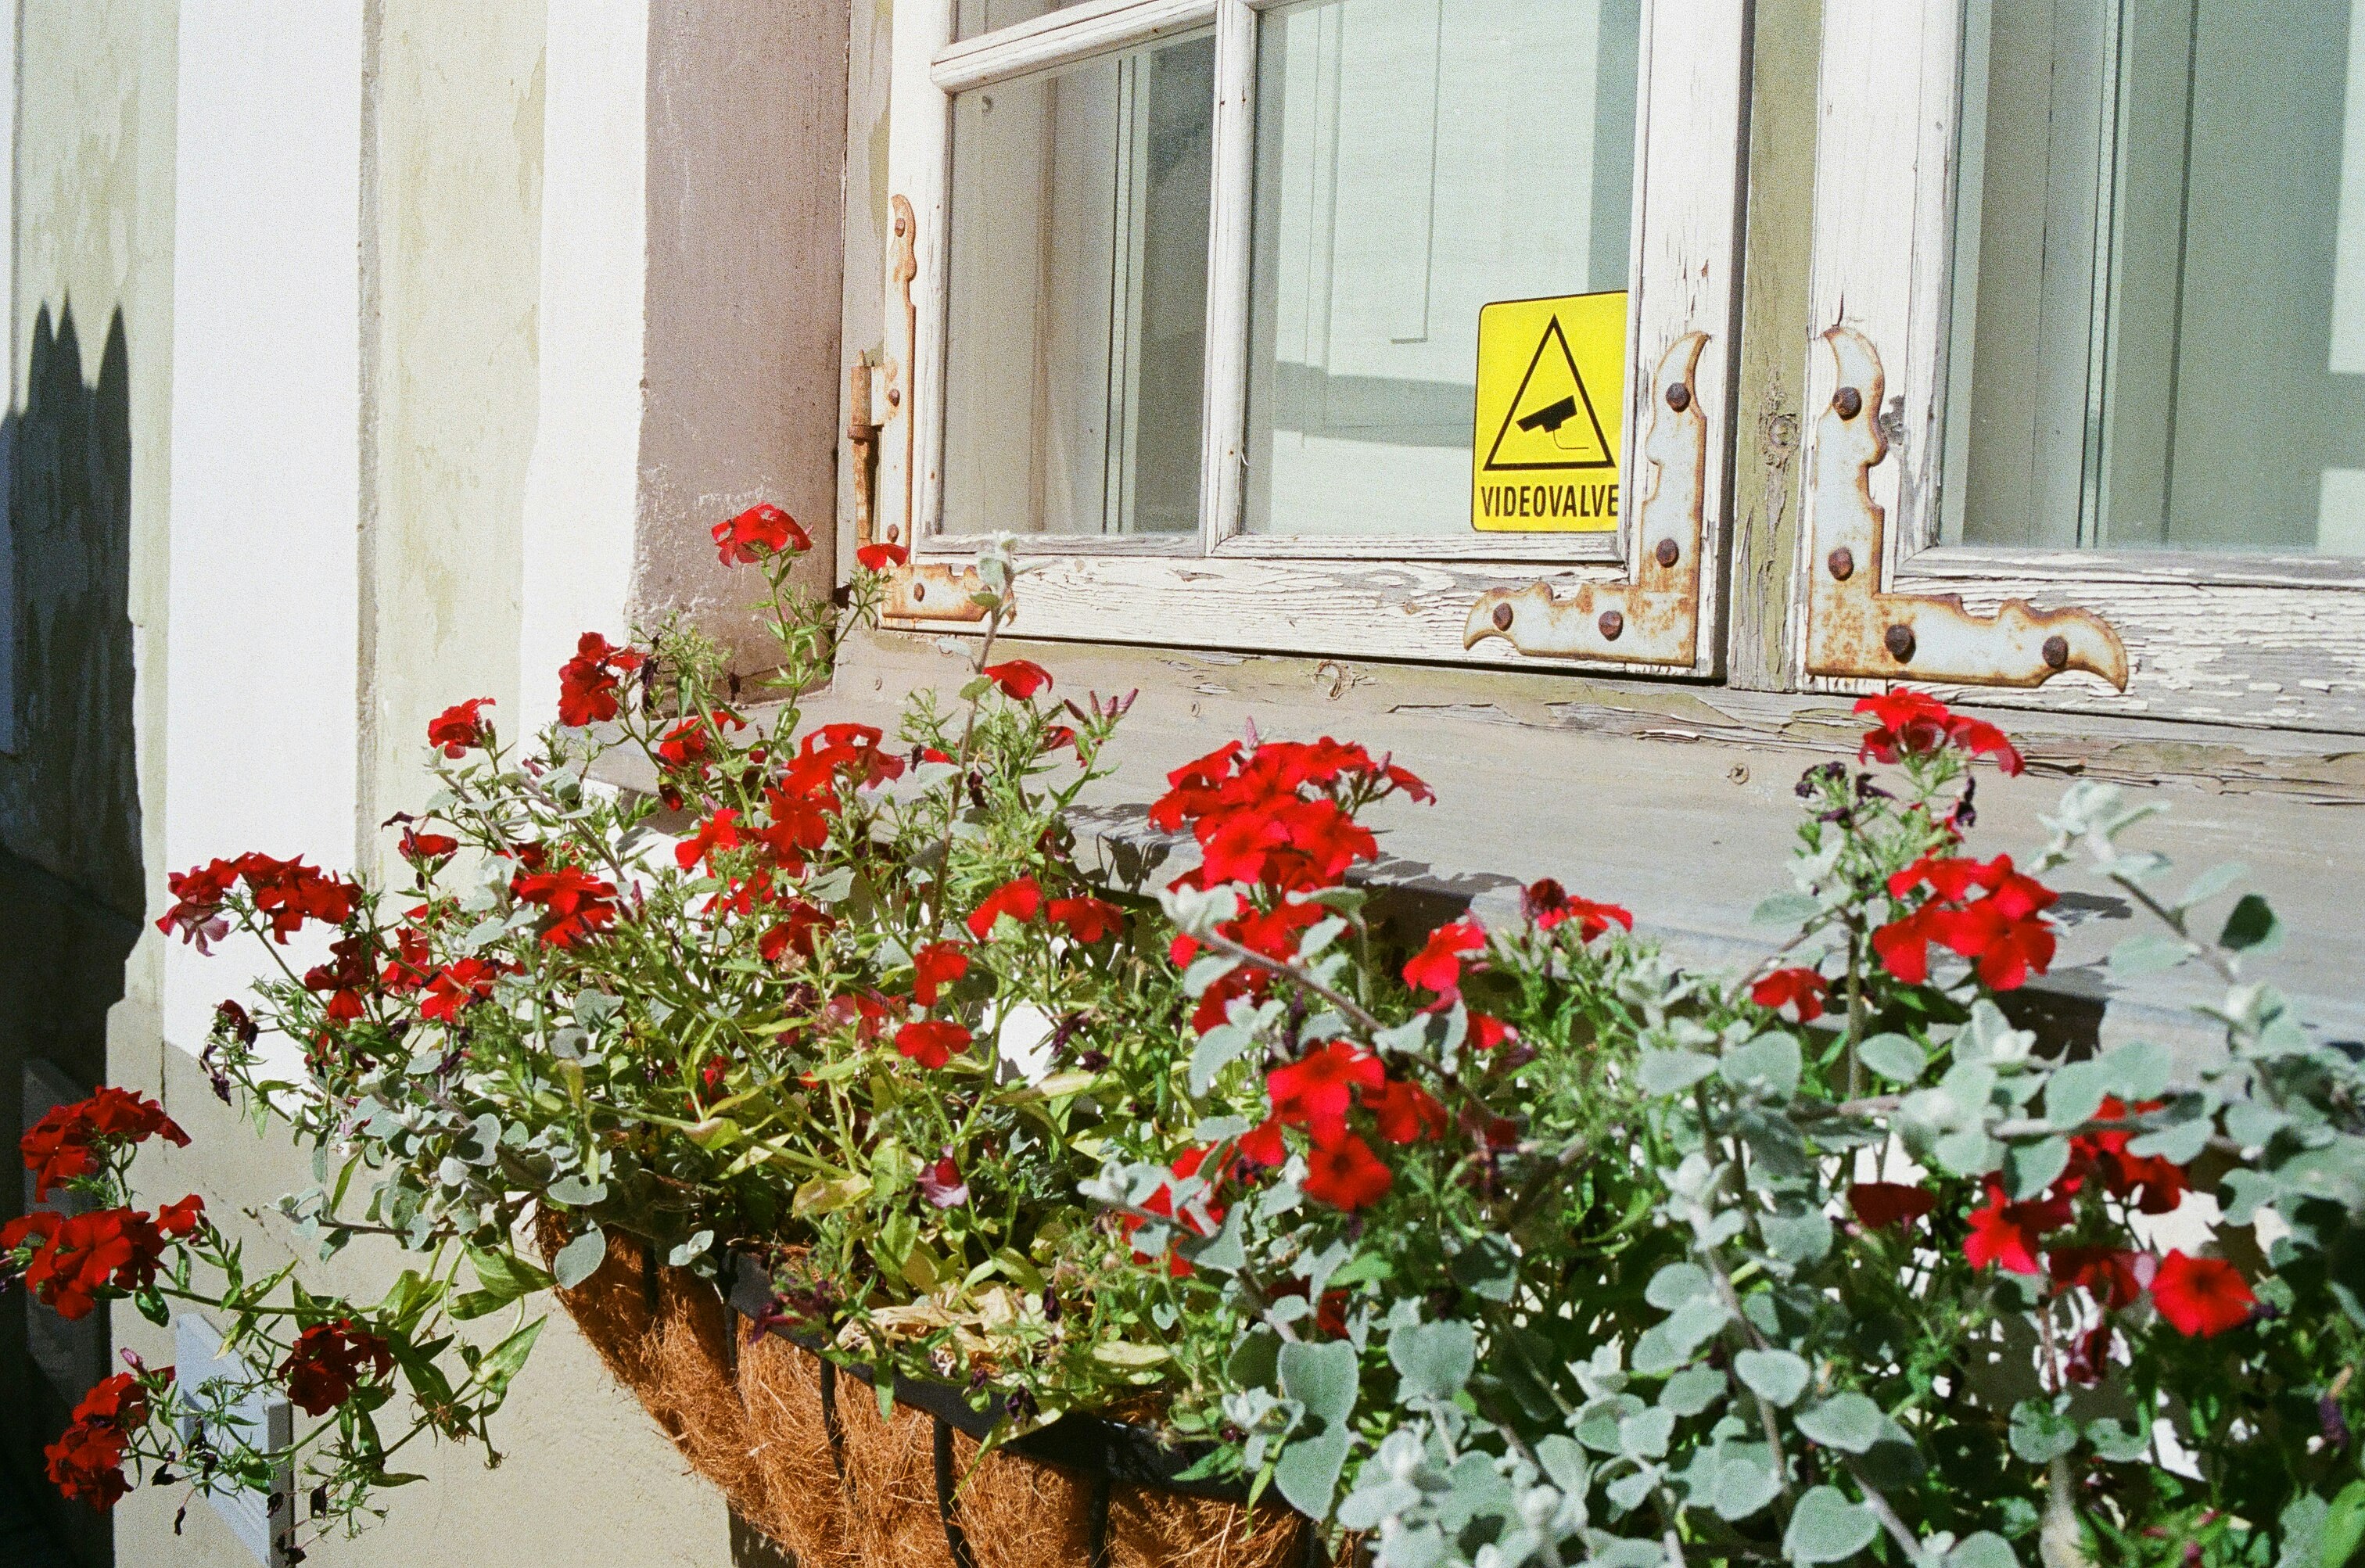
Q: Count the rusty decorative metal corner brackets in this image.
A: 3